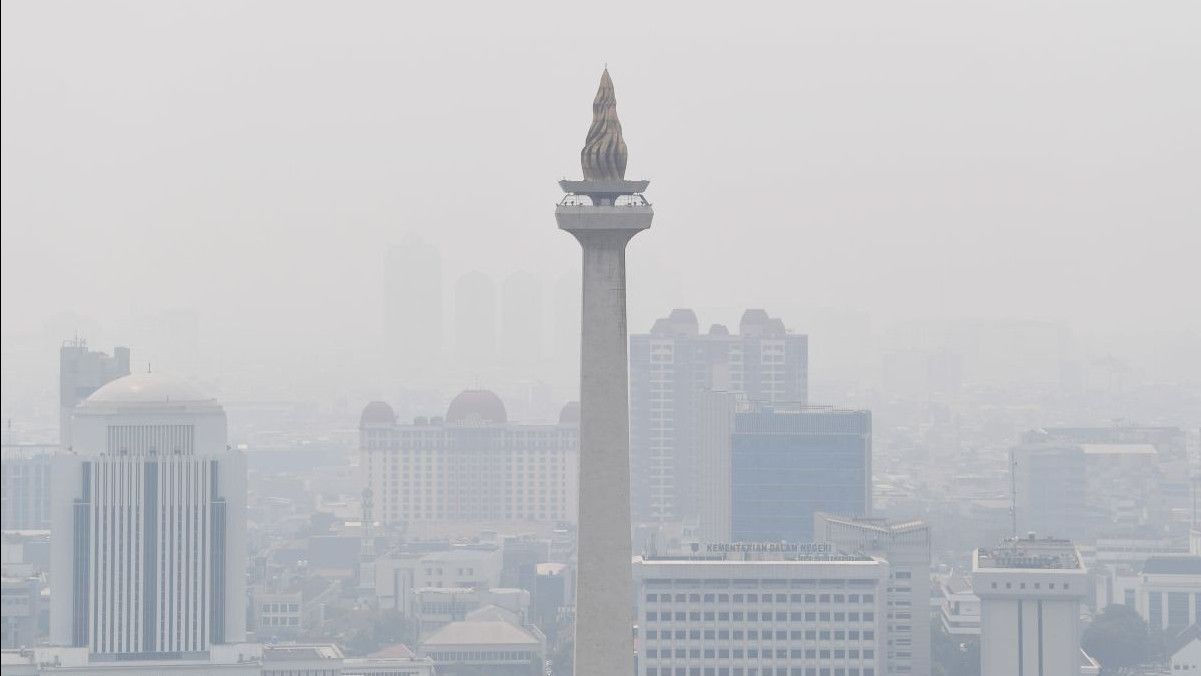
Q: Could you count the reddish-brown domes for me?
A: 3